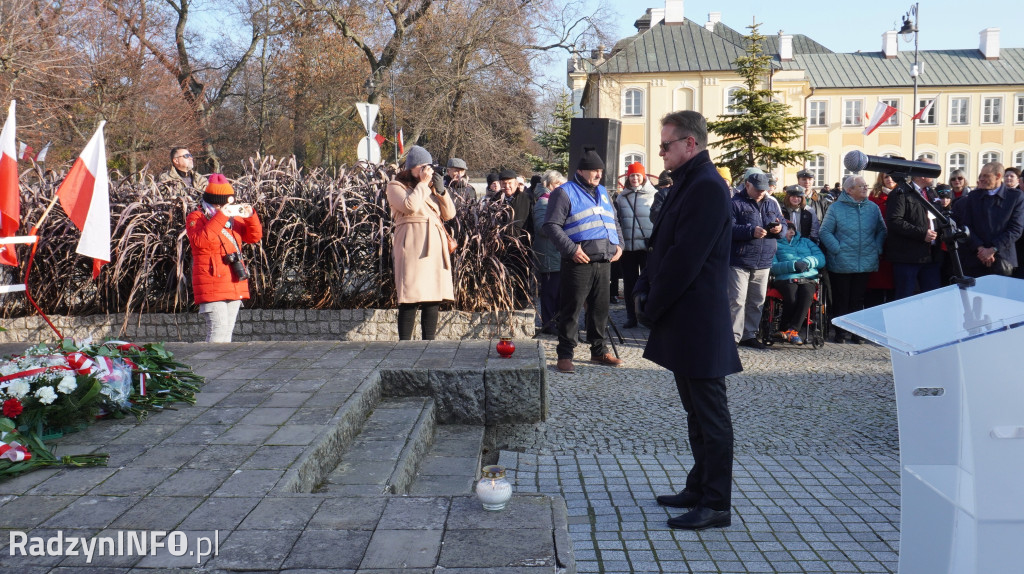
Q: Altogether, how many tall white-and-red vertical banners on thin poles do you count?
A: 2